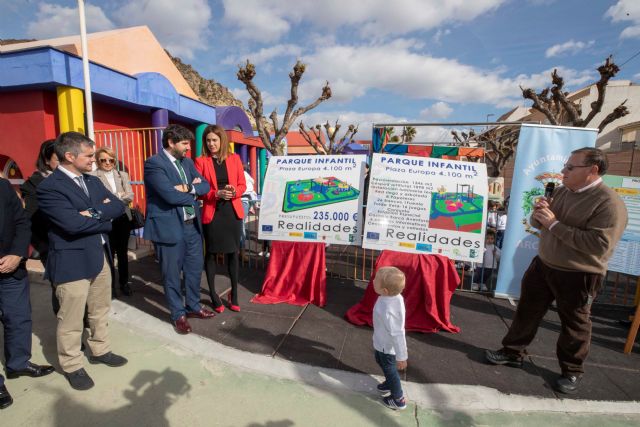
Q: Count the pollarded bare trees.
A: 4